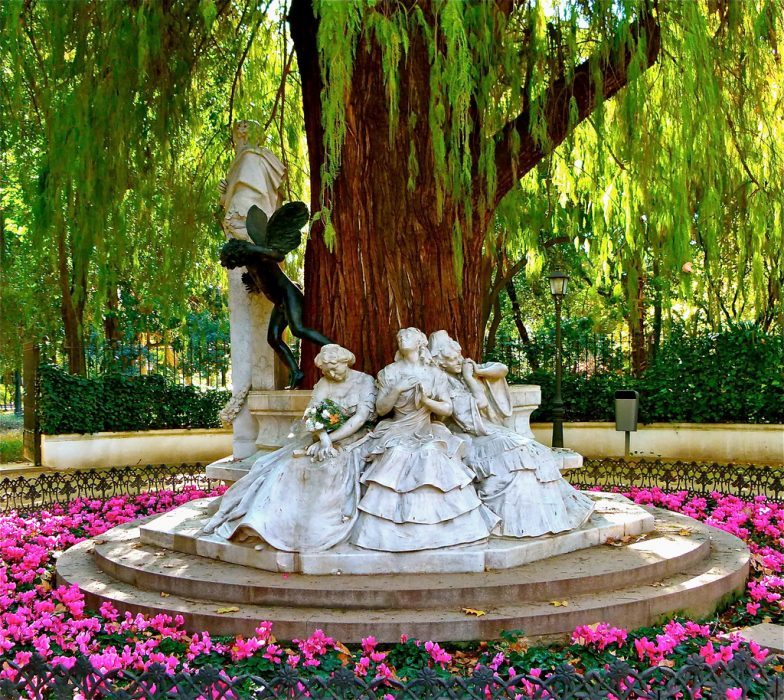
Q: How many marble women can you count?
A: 3